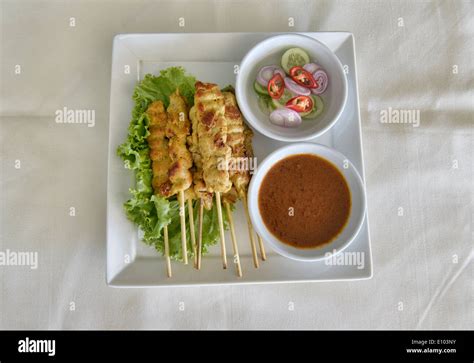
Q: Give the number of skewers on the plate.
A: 8